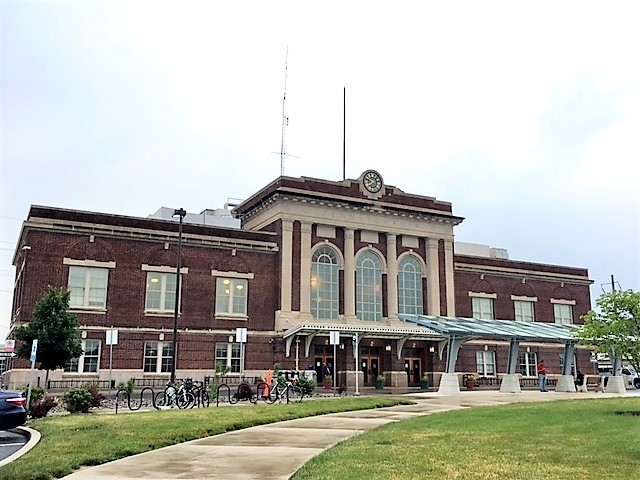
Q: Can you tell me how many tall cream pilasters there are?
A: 6